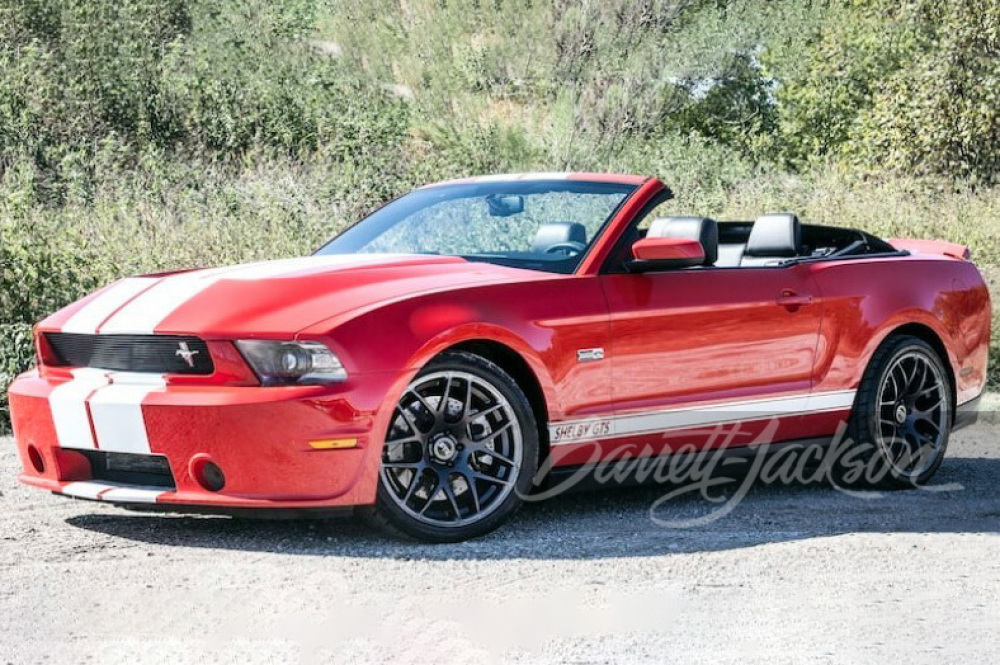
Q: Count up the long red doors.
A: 1